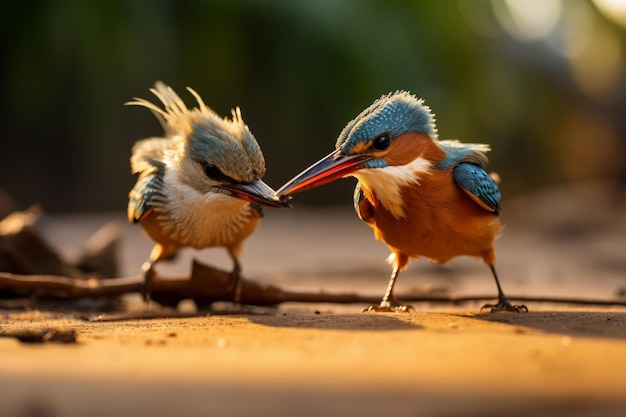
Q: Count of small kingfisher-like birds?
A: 2